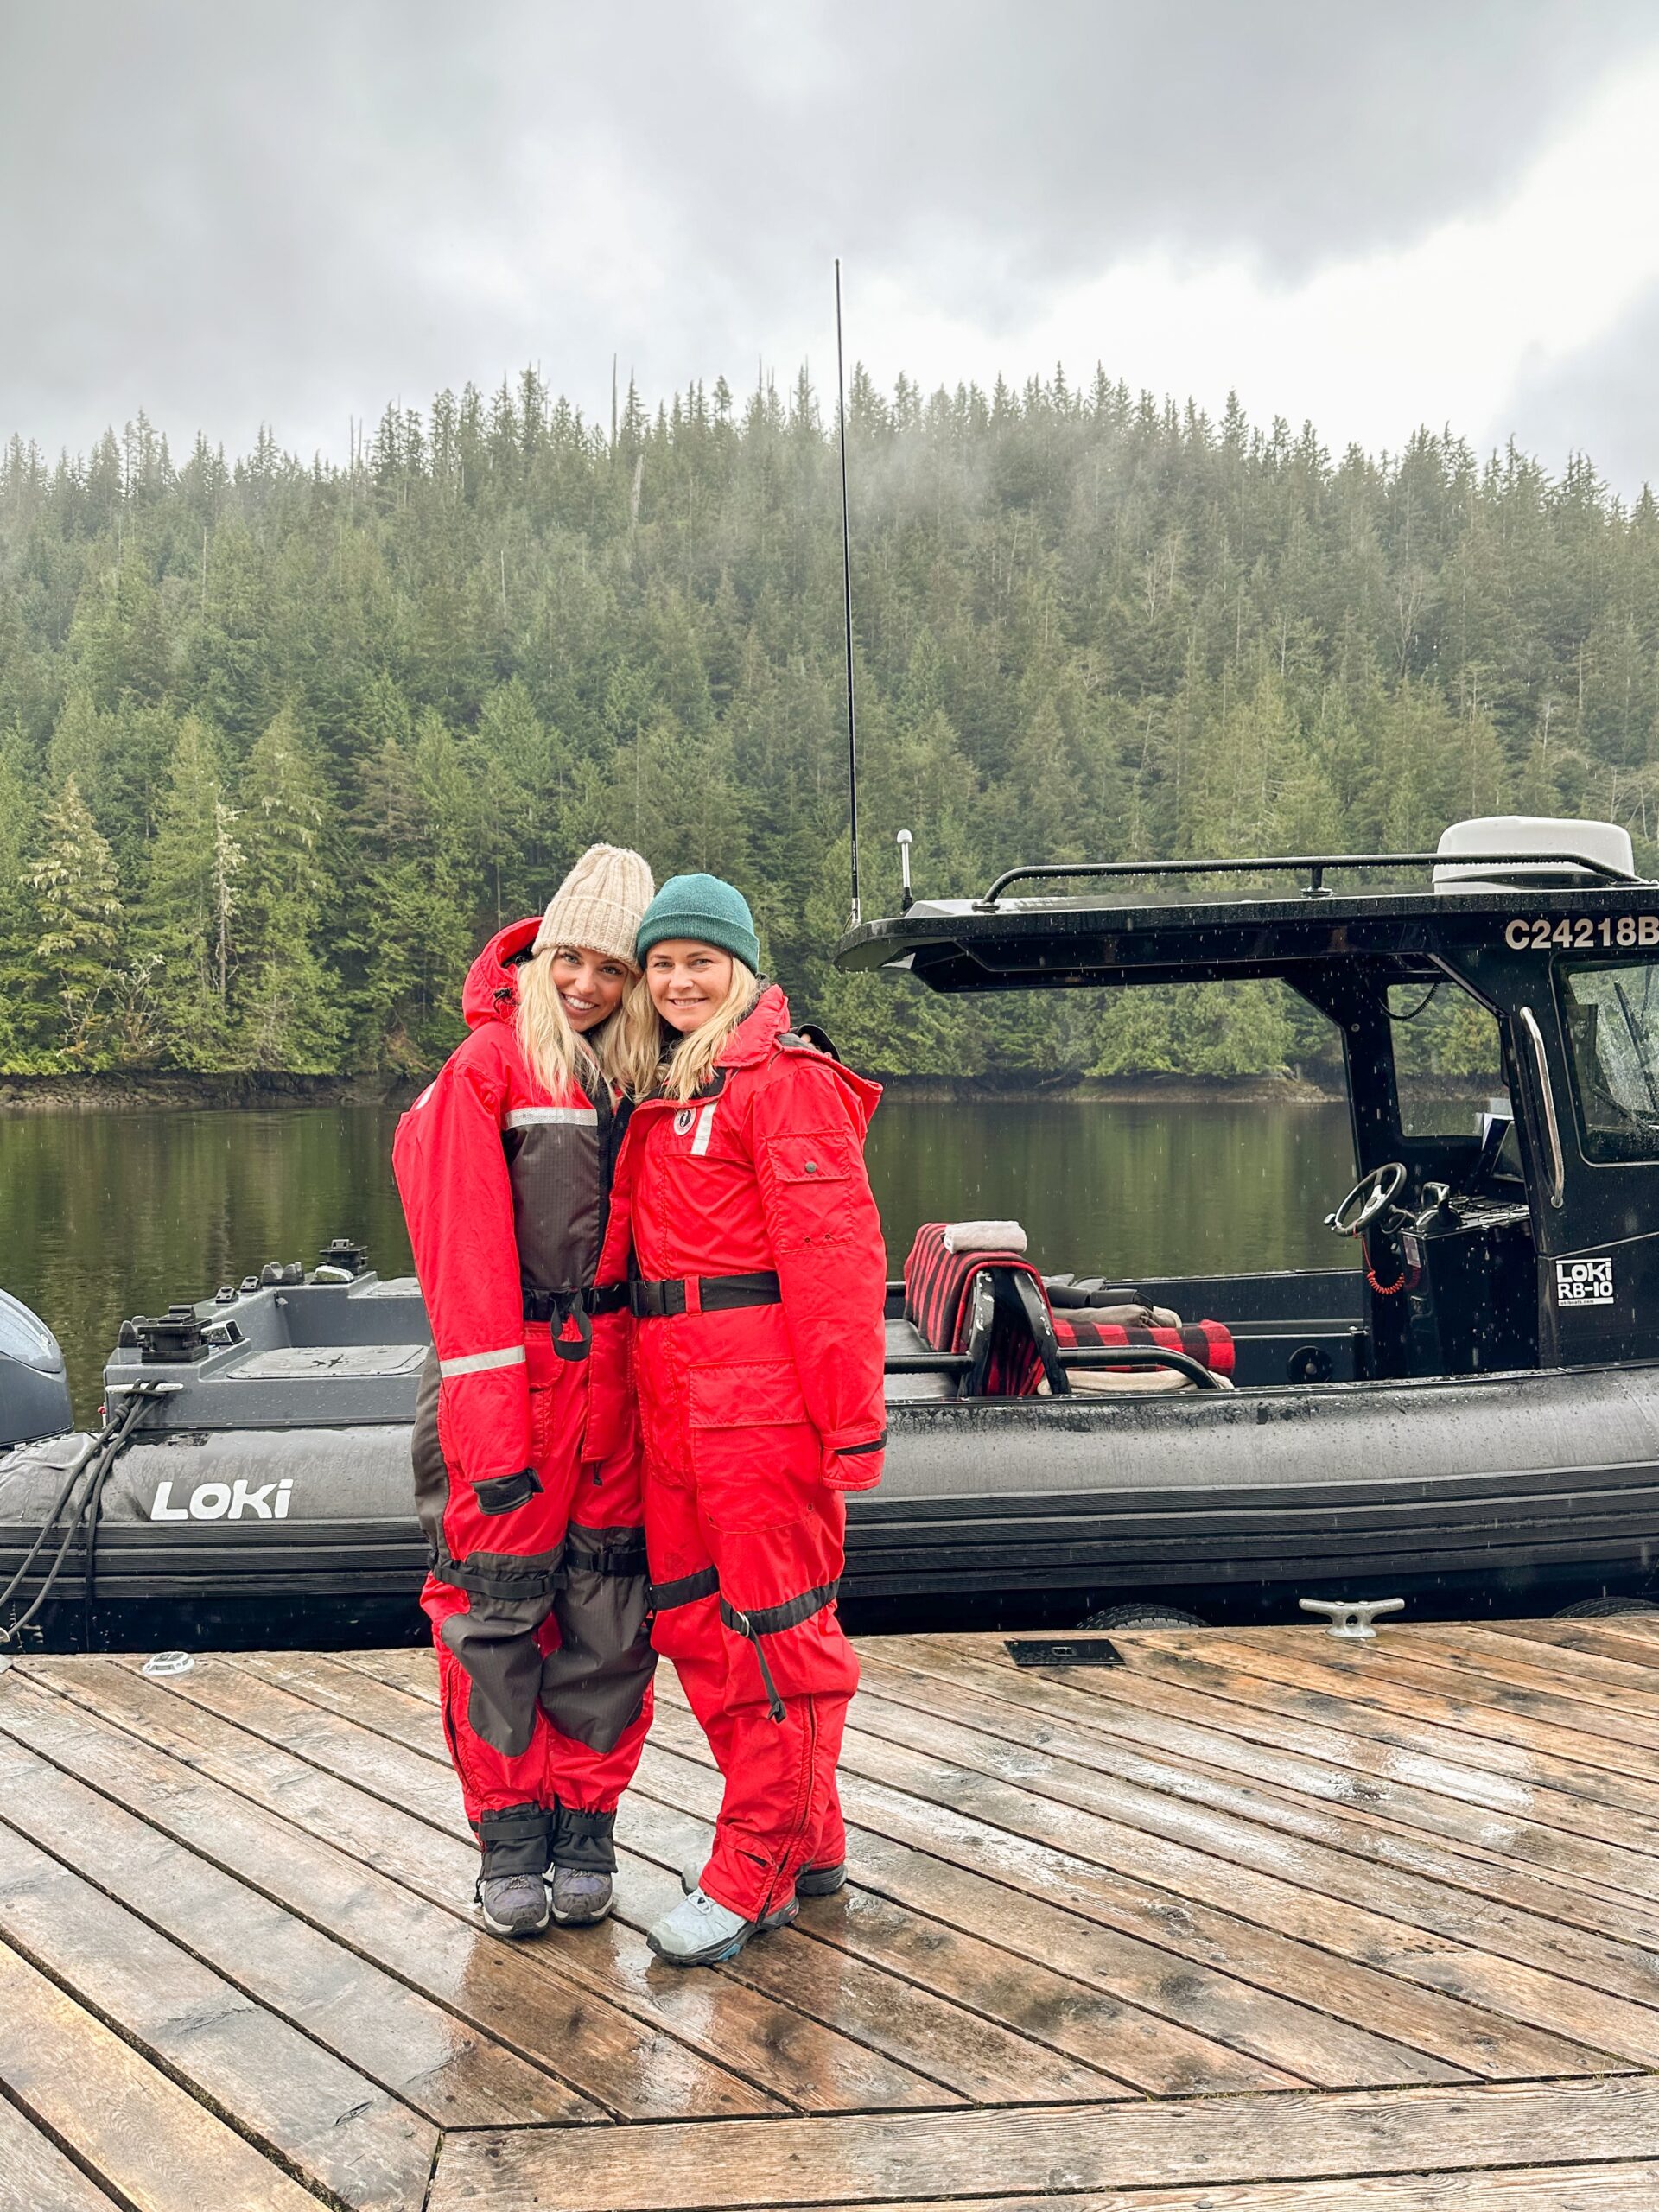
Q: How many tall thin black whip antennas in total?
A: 1